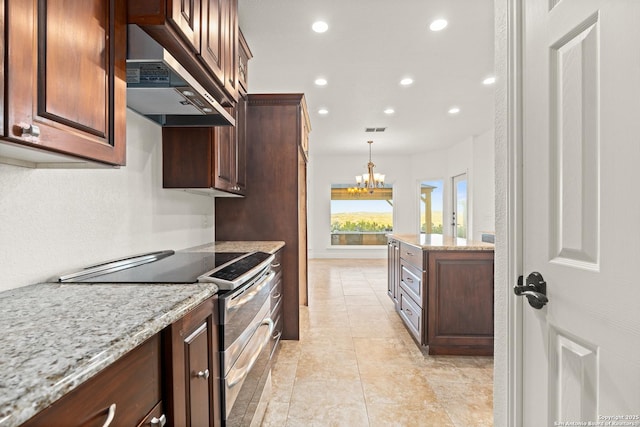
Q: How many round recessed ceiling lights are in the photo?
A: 8